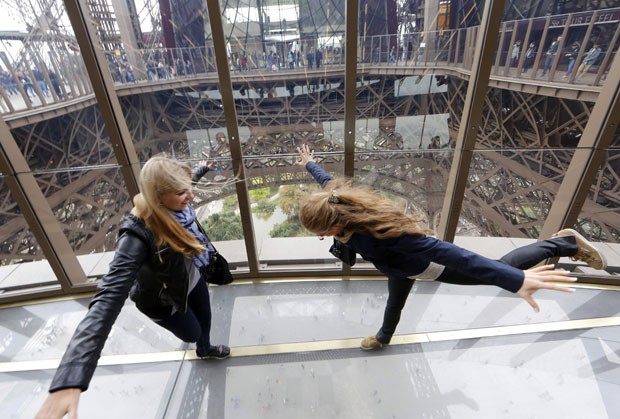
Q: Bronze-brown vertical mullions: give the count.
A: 6